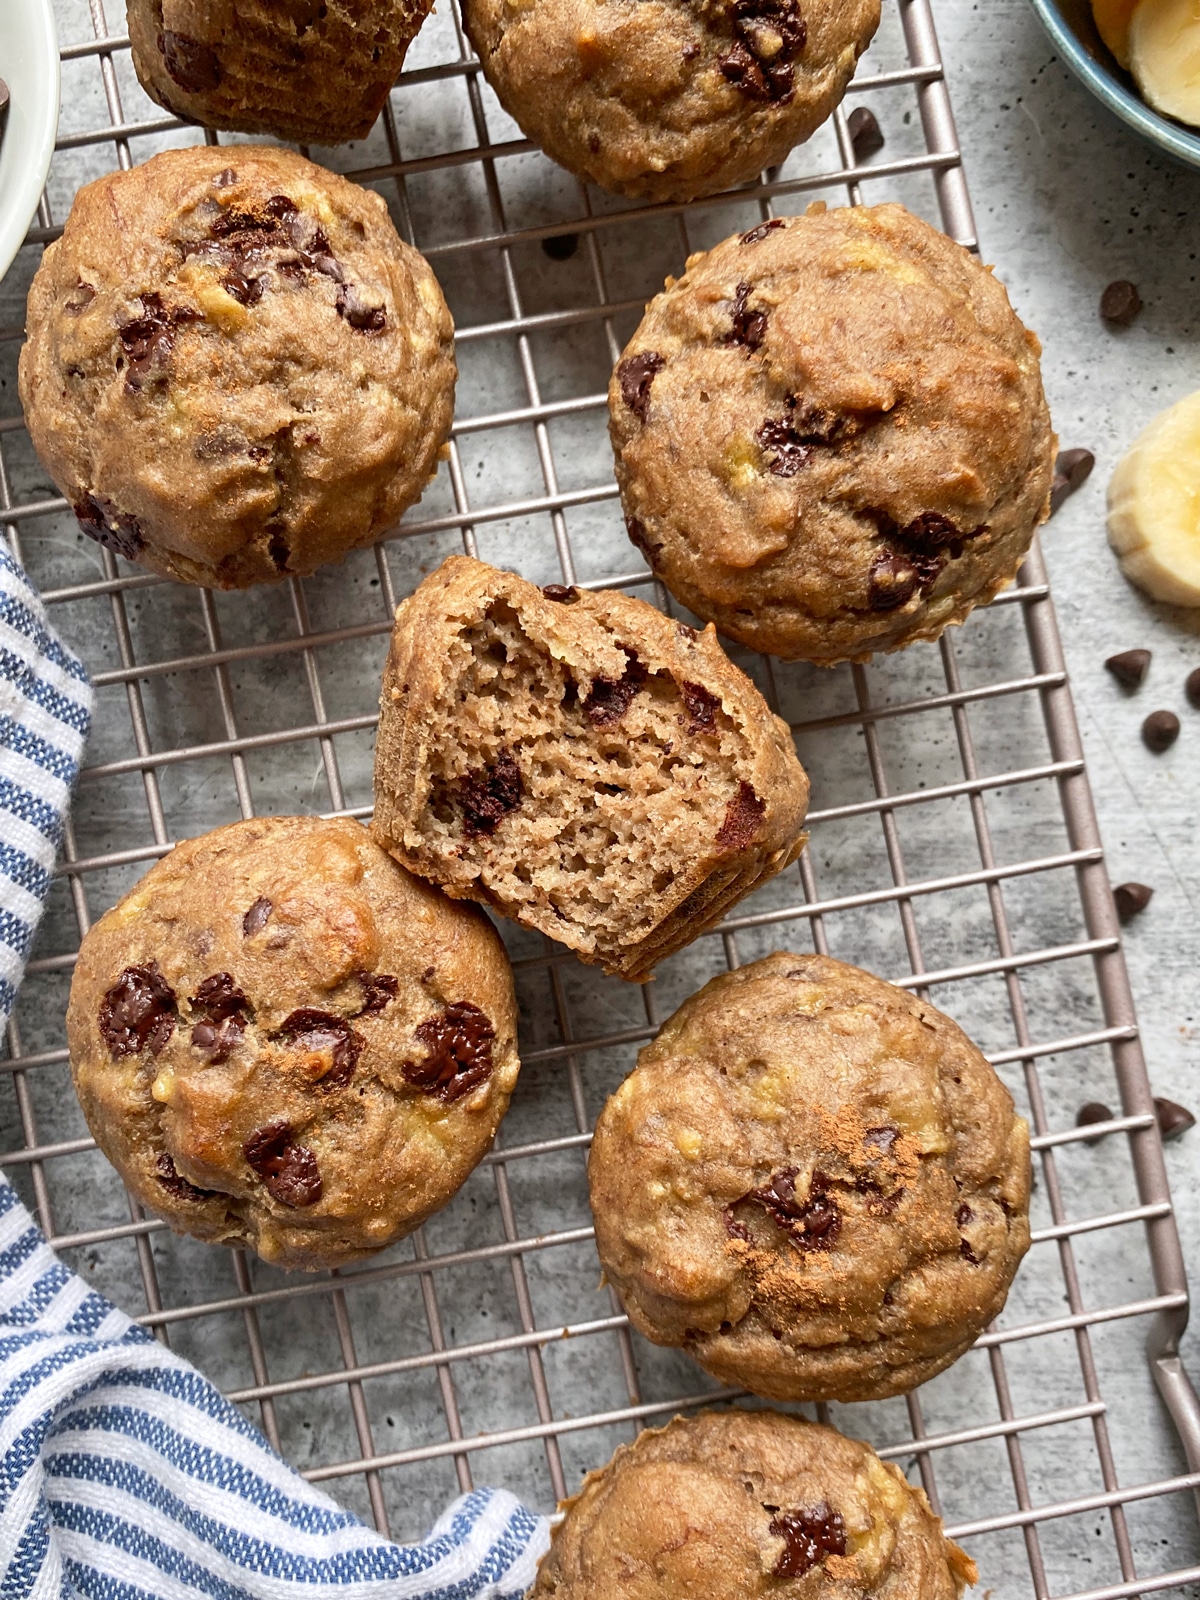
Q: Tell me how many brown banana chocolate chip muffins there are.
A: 8